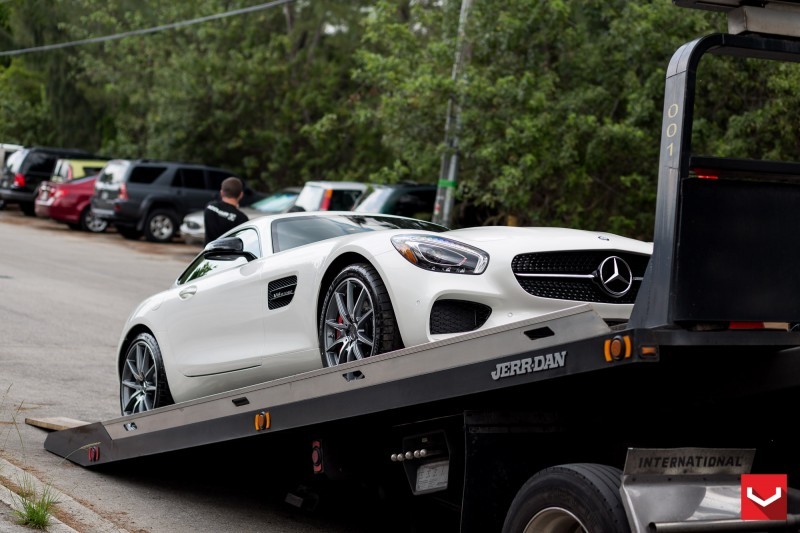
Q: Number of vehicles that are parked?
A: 8